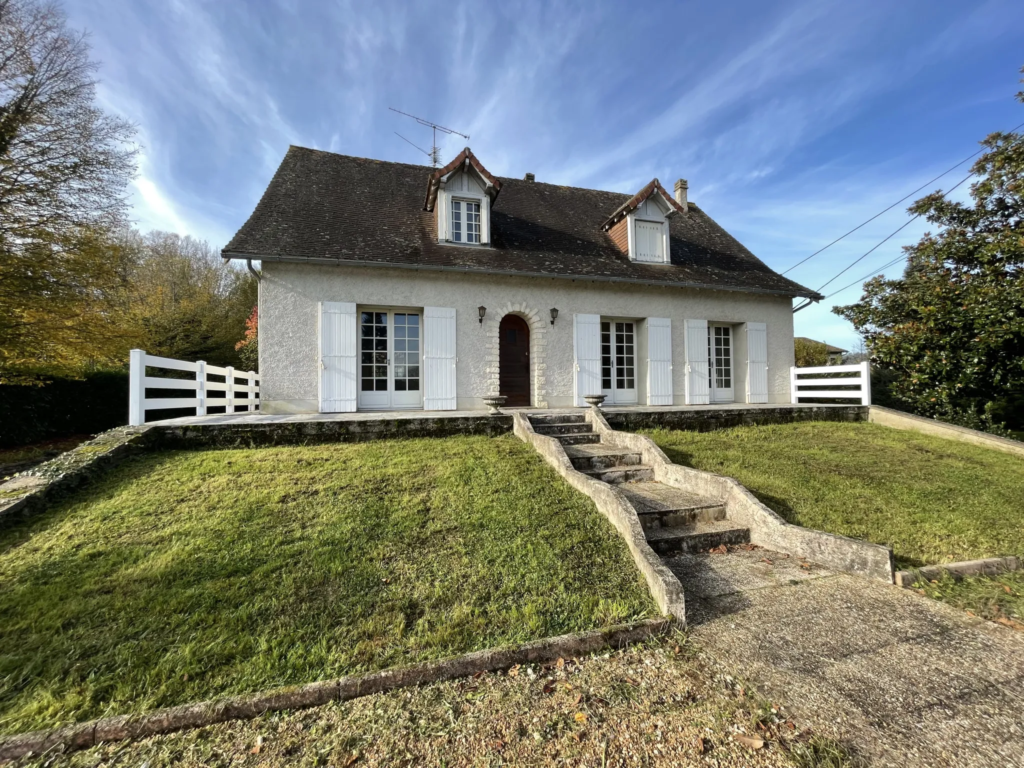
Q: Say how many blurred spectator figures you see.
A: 0